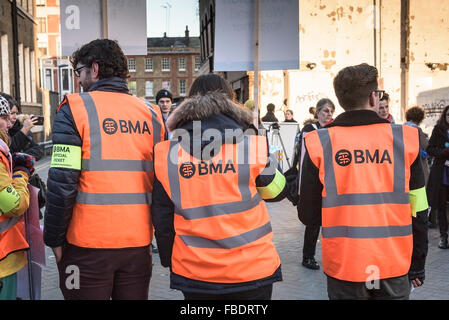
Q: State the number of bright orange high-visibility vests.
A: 4